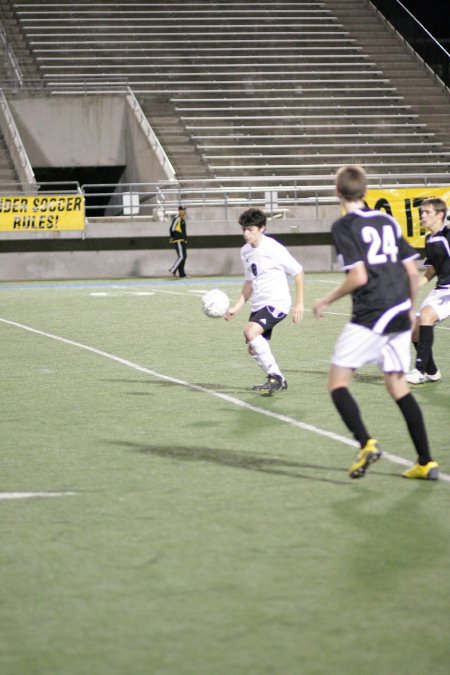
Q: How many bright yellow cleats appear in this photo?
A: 2